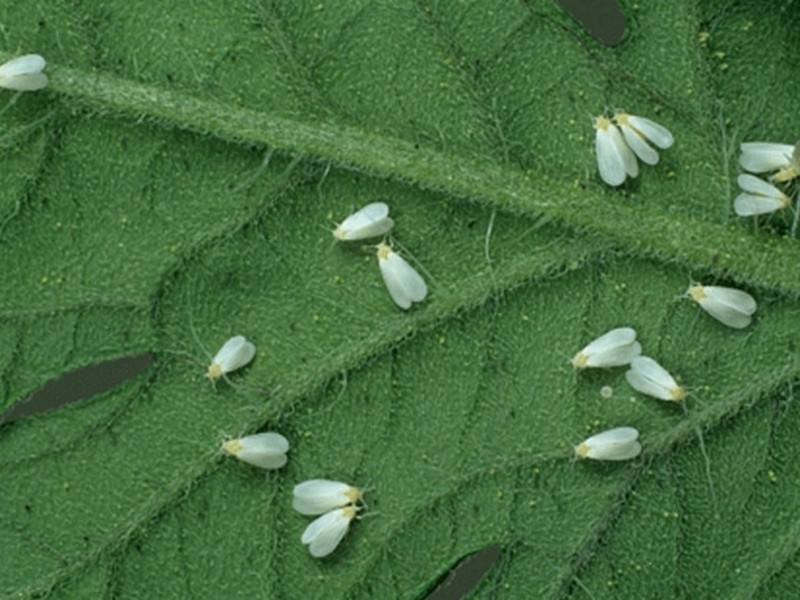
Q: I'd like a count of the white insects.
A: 15